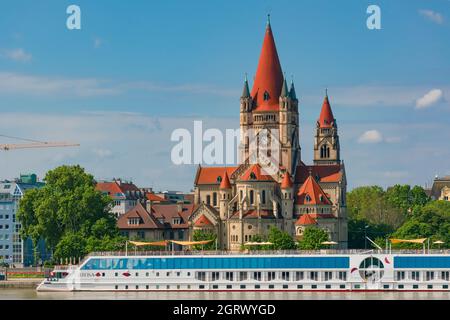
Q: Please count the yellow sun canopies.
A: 3